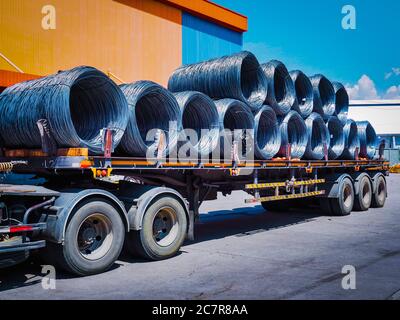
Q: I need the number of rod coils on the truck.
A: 15